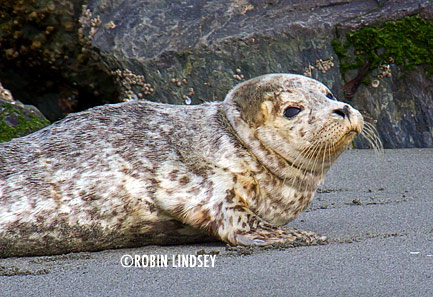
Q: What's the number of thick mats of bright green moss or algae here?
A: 2